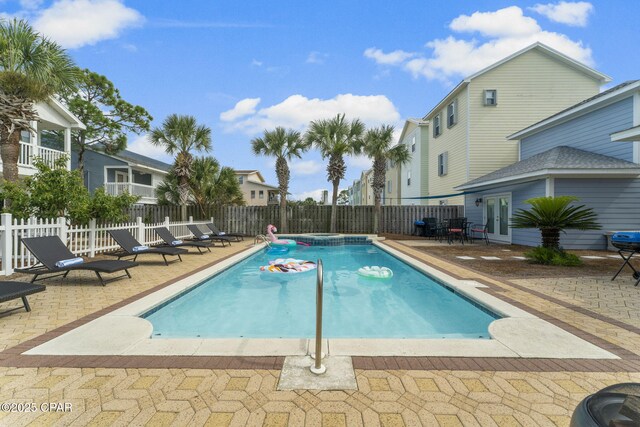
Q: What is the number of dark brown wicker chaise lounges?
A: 6